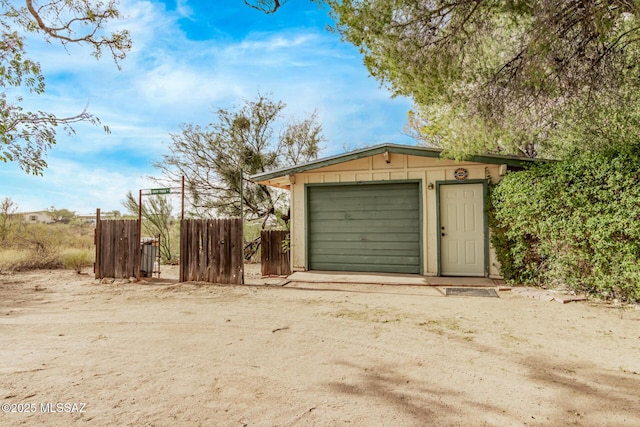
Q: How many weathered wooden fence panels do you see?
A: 3